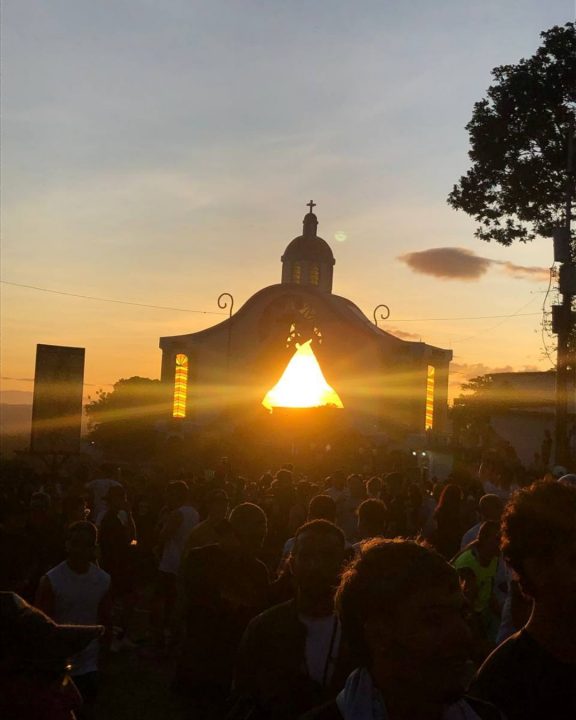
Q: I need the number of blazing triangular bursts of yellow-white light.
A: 1